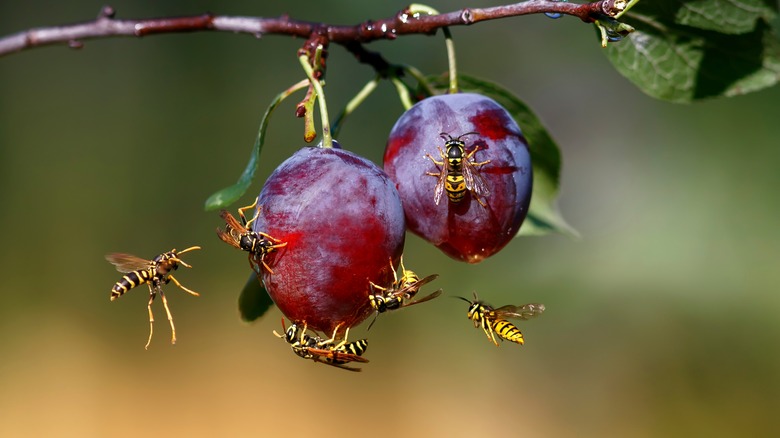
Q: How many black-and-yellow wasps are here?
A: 6